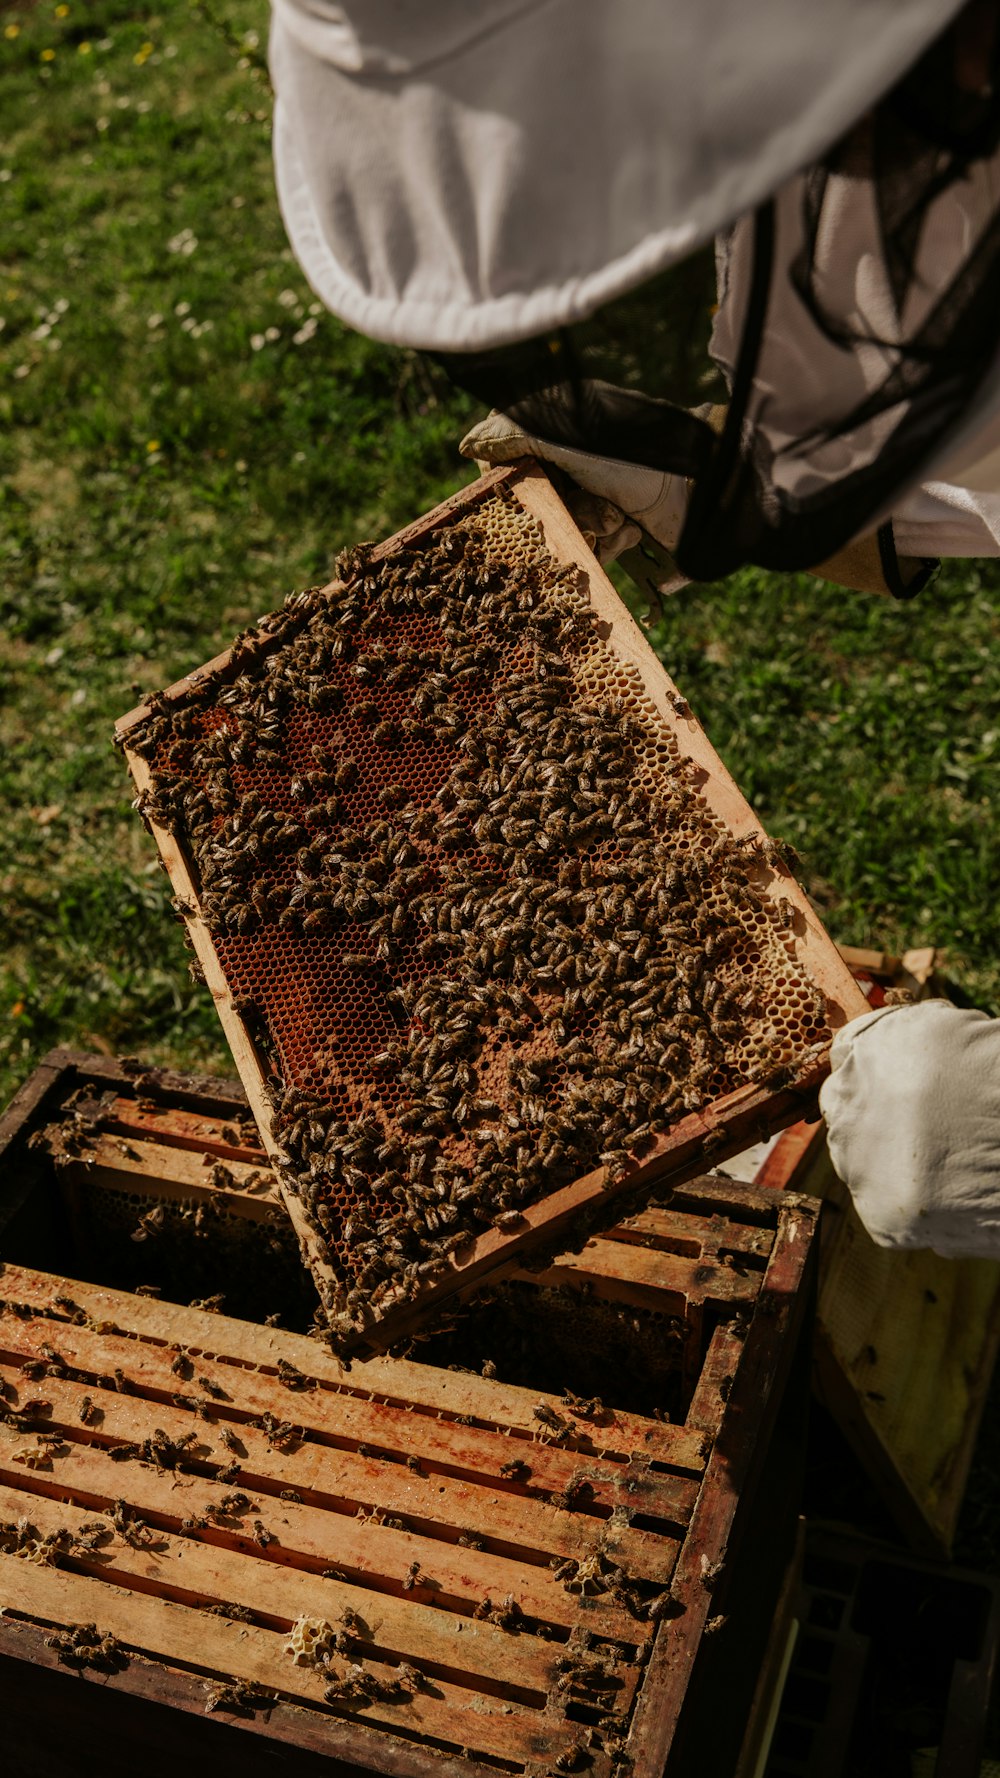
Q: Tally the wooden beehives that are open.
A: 1